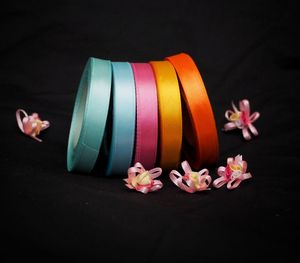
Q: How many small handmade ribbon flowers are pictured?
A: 5